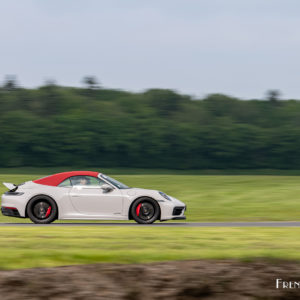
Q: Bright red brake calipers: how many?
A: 2